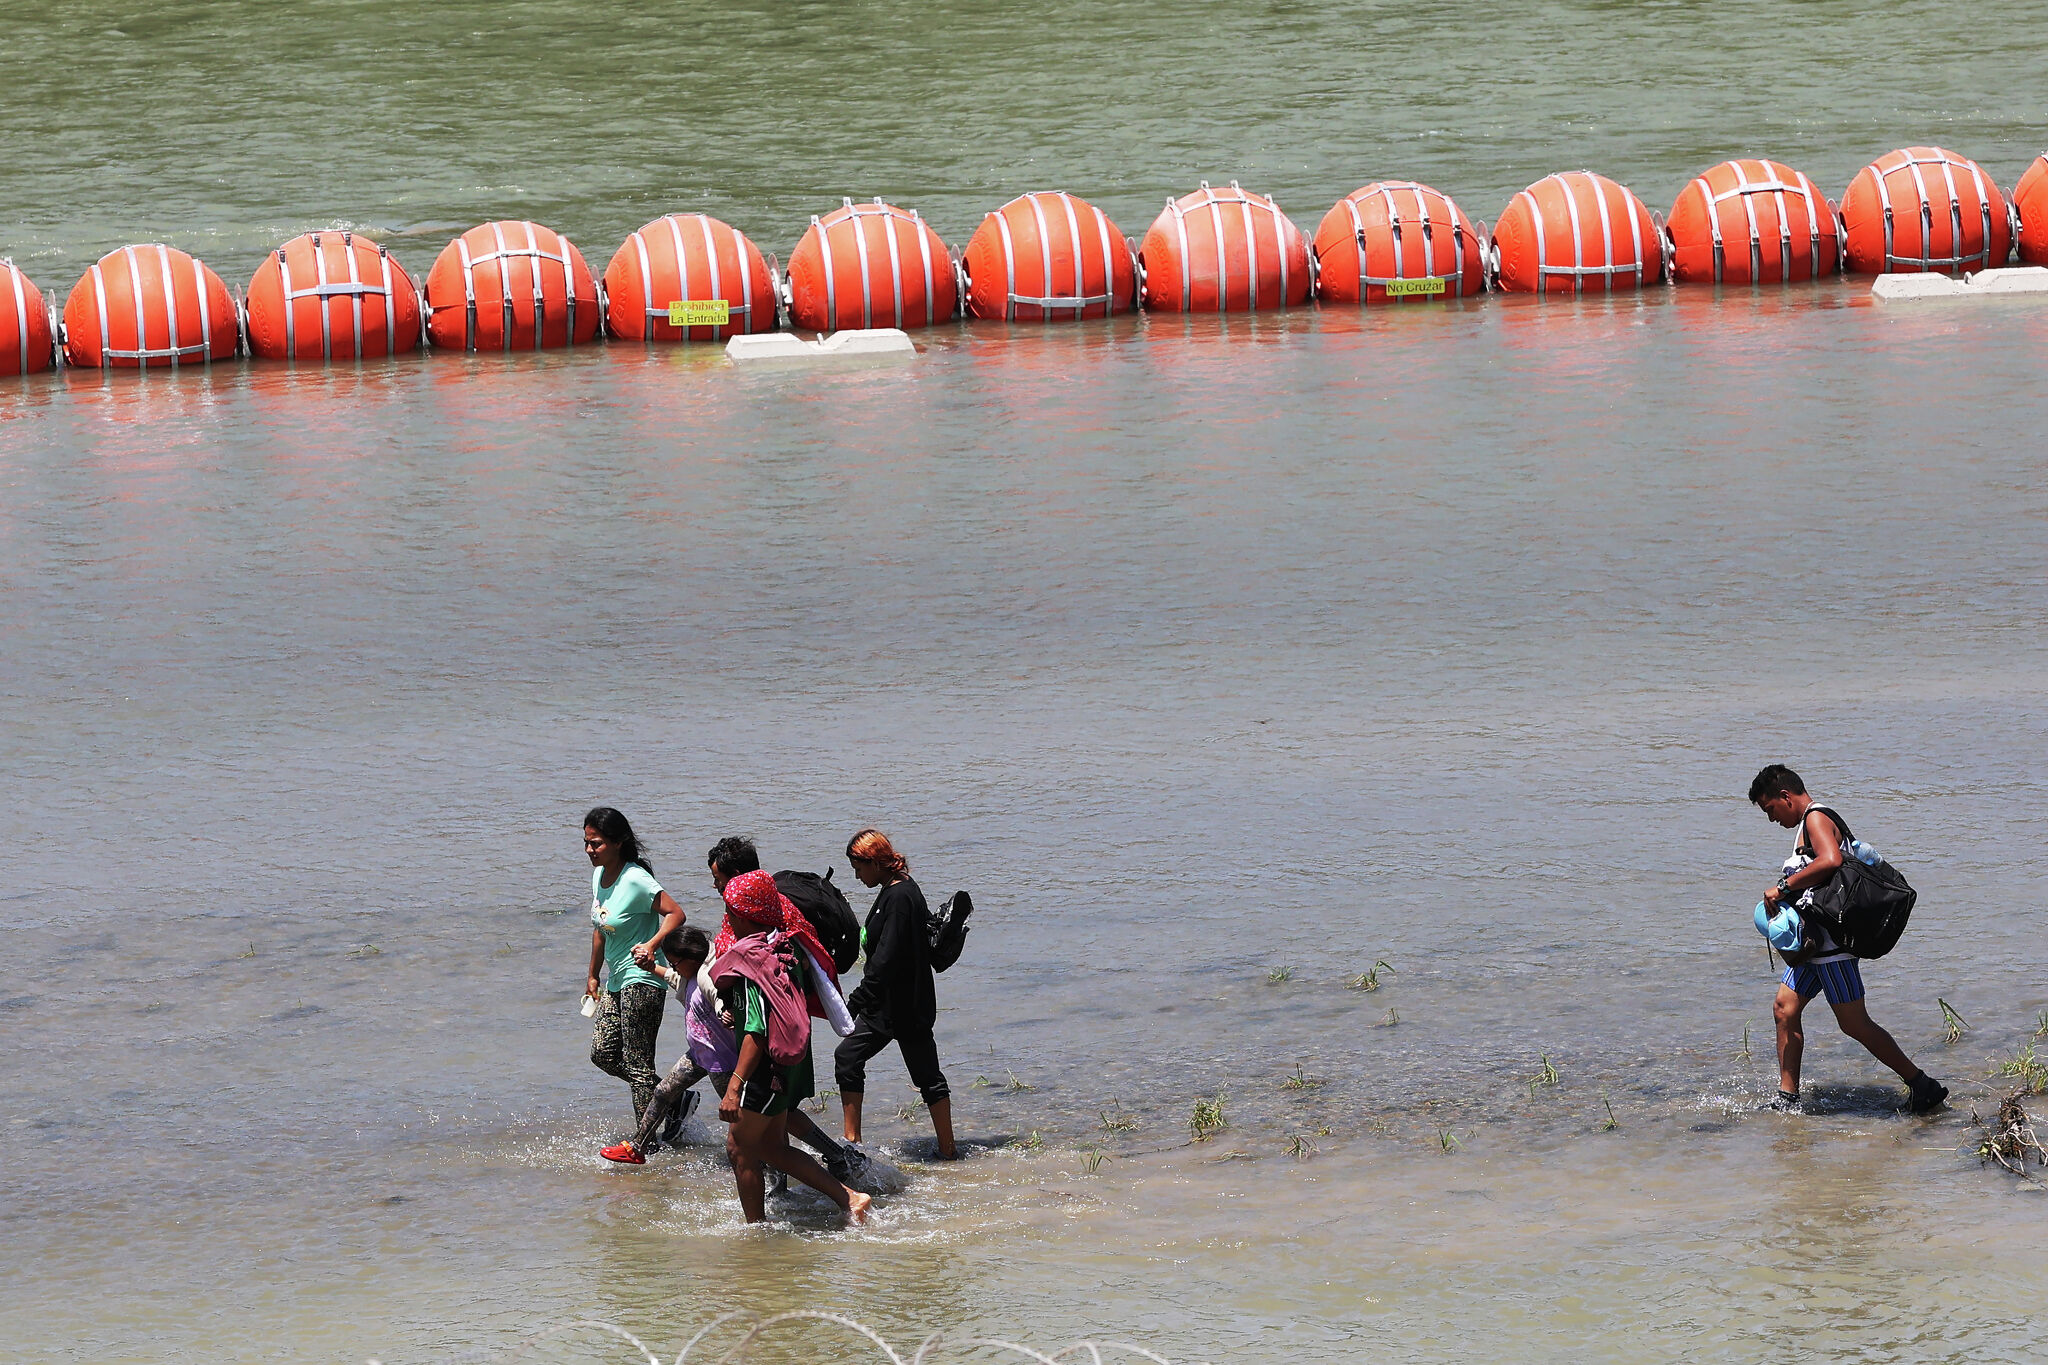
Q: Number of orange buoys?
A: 13